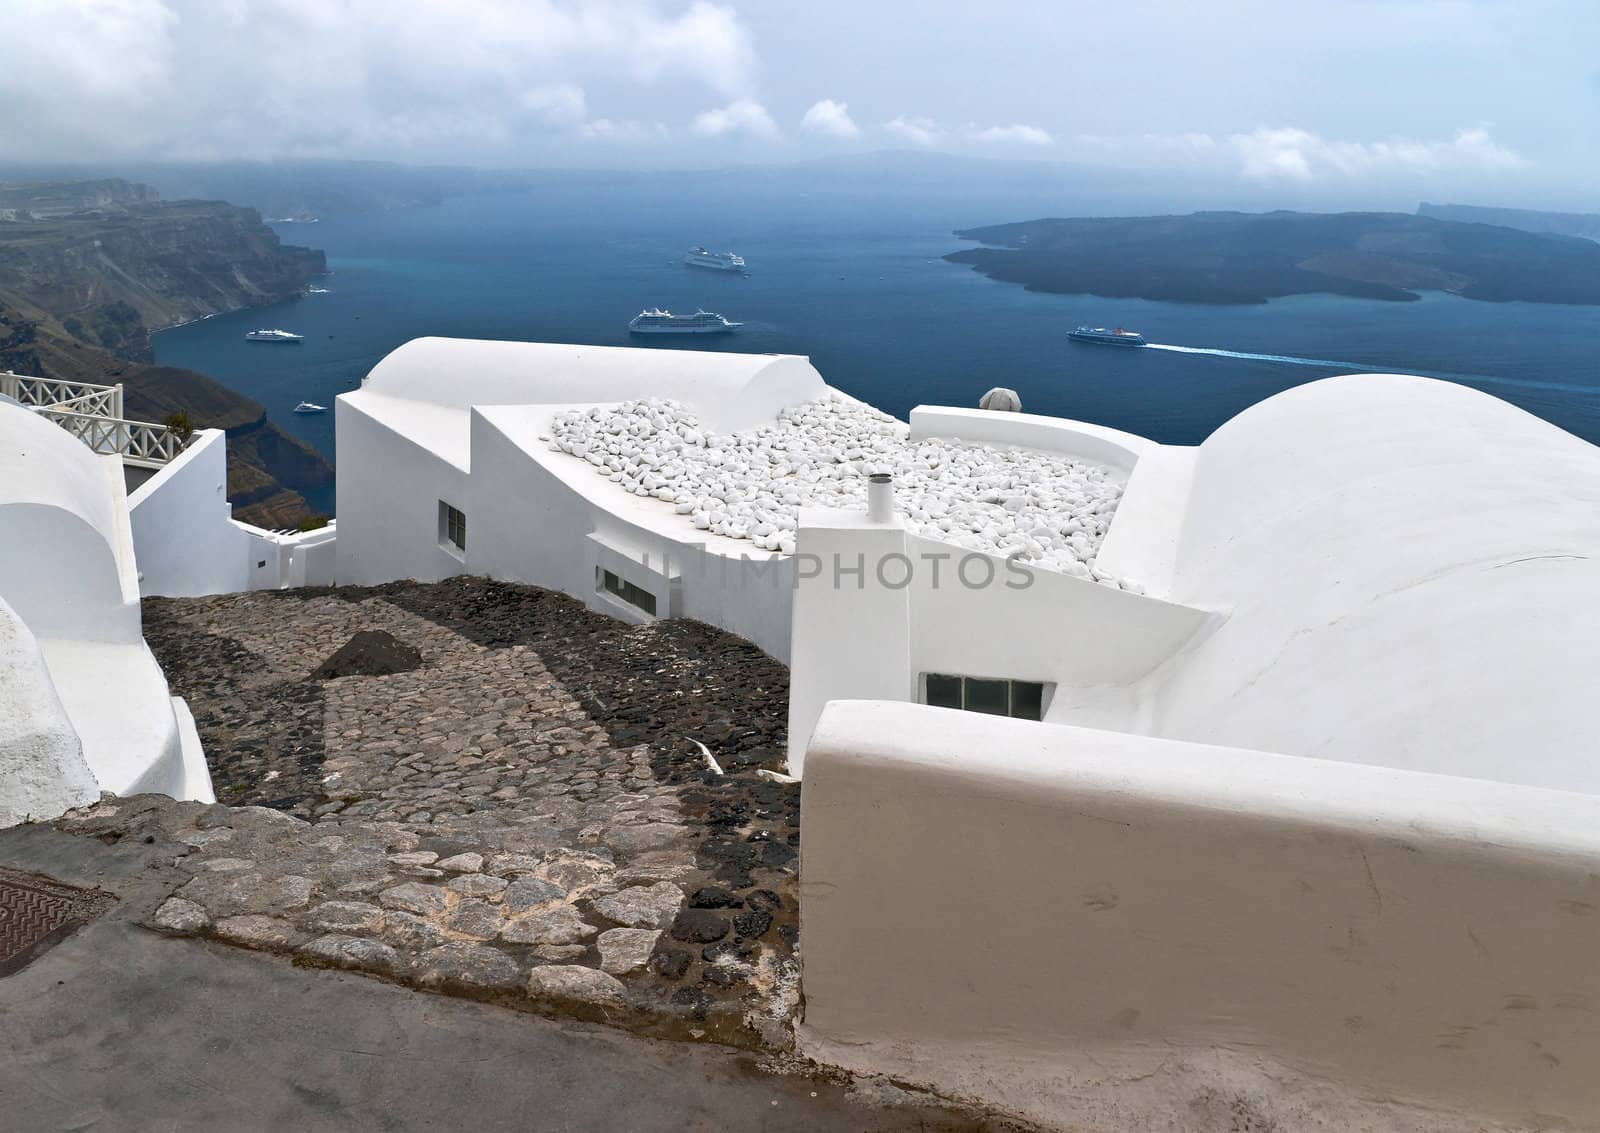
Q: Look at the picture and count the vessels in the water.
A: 5